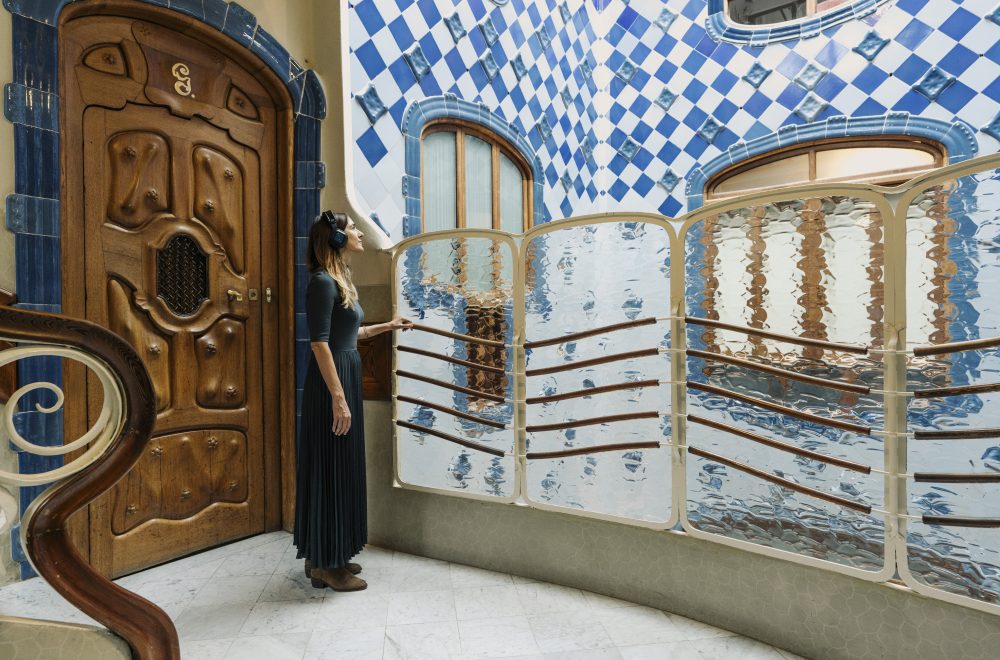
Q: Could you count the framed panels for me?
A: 4